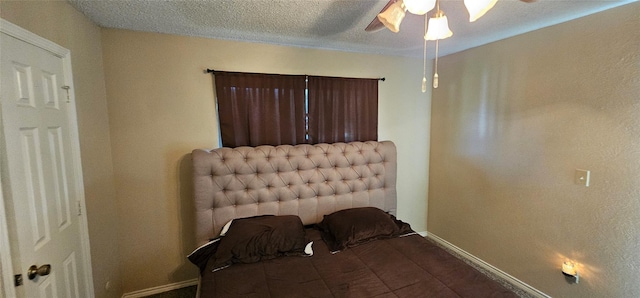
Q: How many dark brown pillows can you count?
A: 2